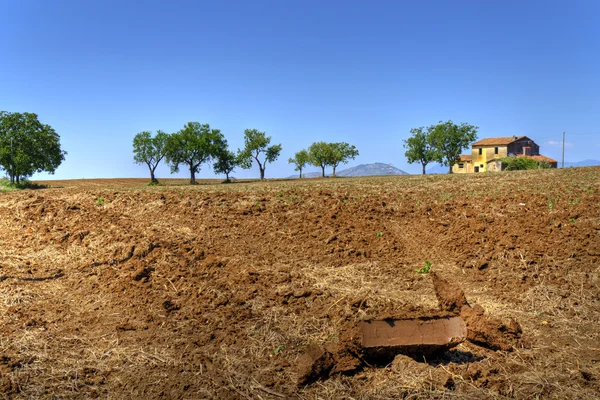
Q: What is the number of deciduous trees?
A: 10